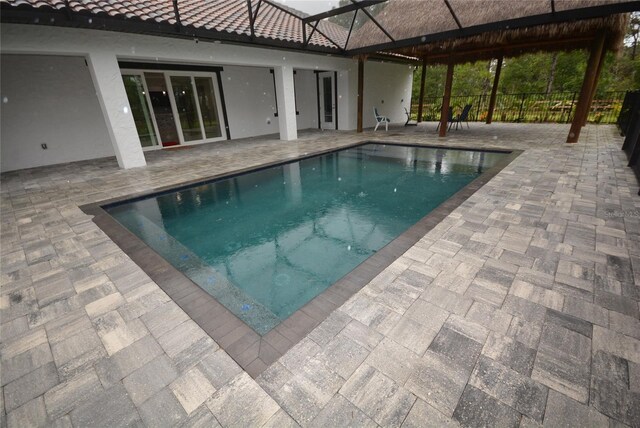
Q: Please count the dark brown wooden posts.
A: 6